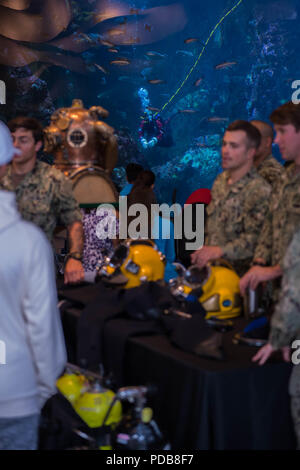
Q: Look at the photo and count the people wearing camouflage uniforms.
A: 5